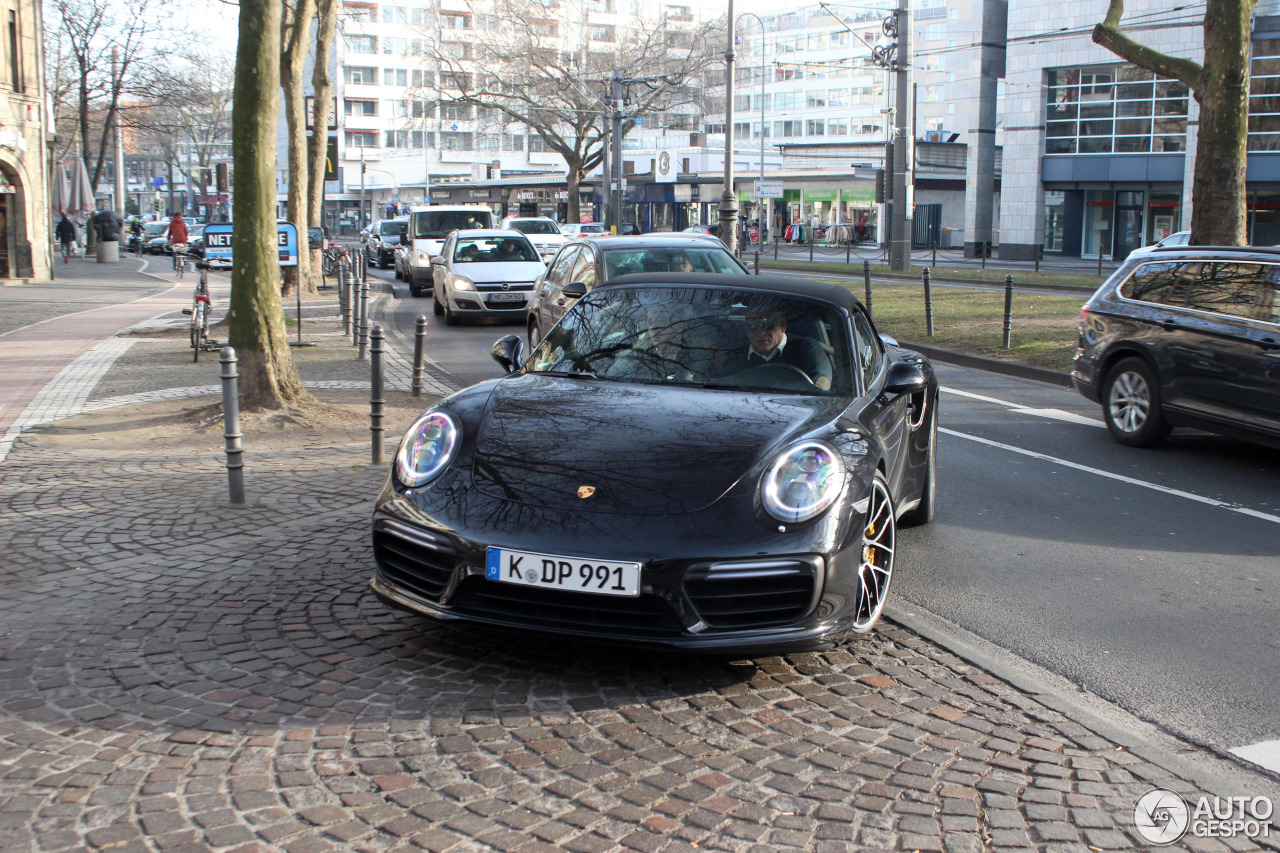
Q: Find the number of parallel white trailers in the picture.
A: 0